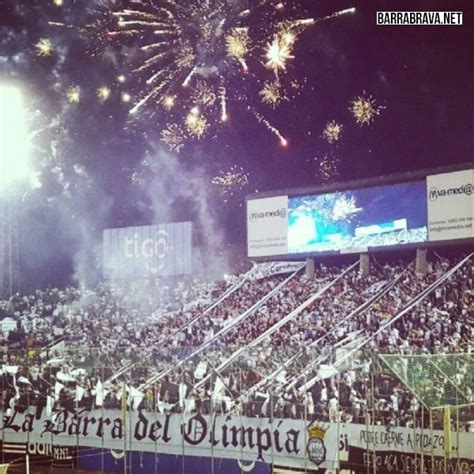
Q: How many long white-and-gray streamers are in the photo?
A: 5